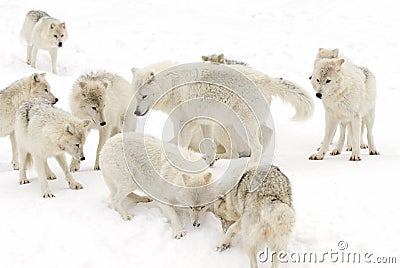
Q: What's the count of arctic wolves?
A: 10